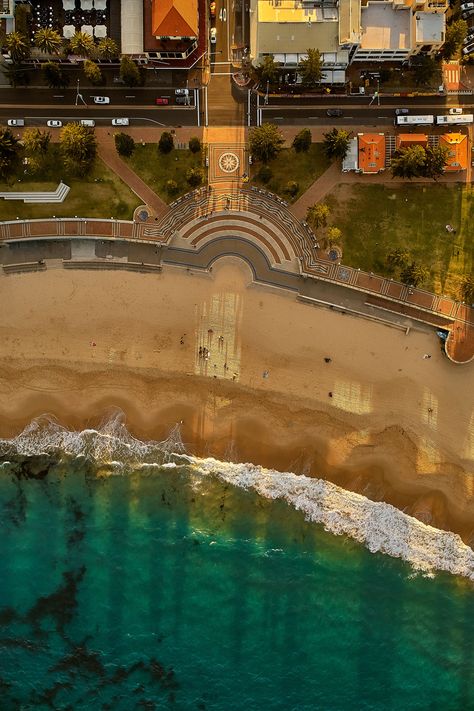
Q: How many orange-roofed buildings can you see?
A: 4